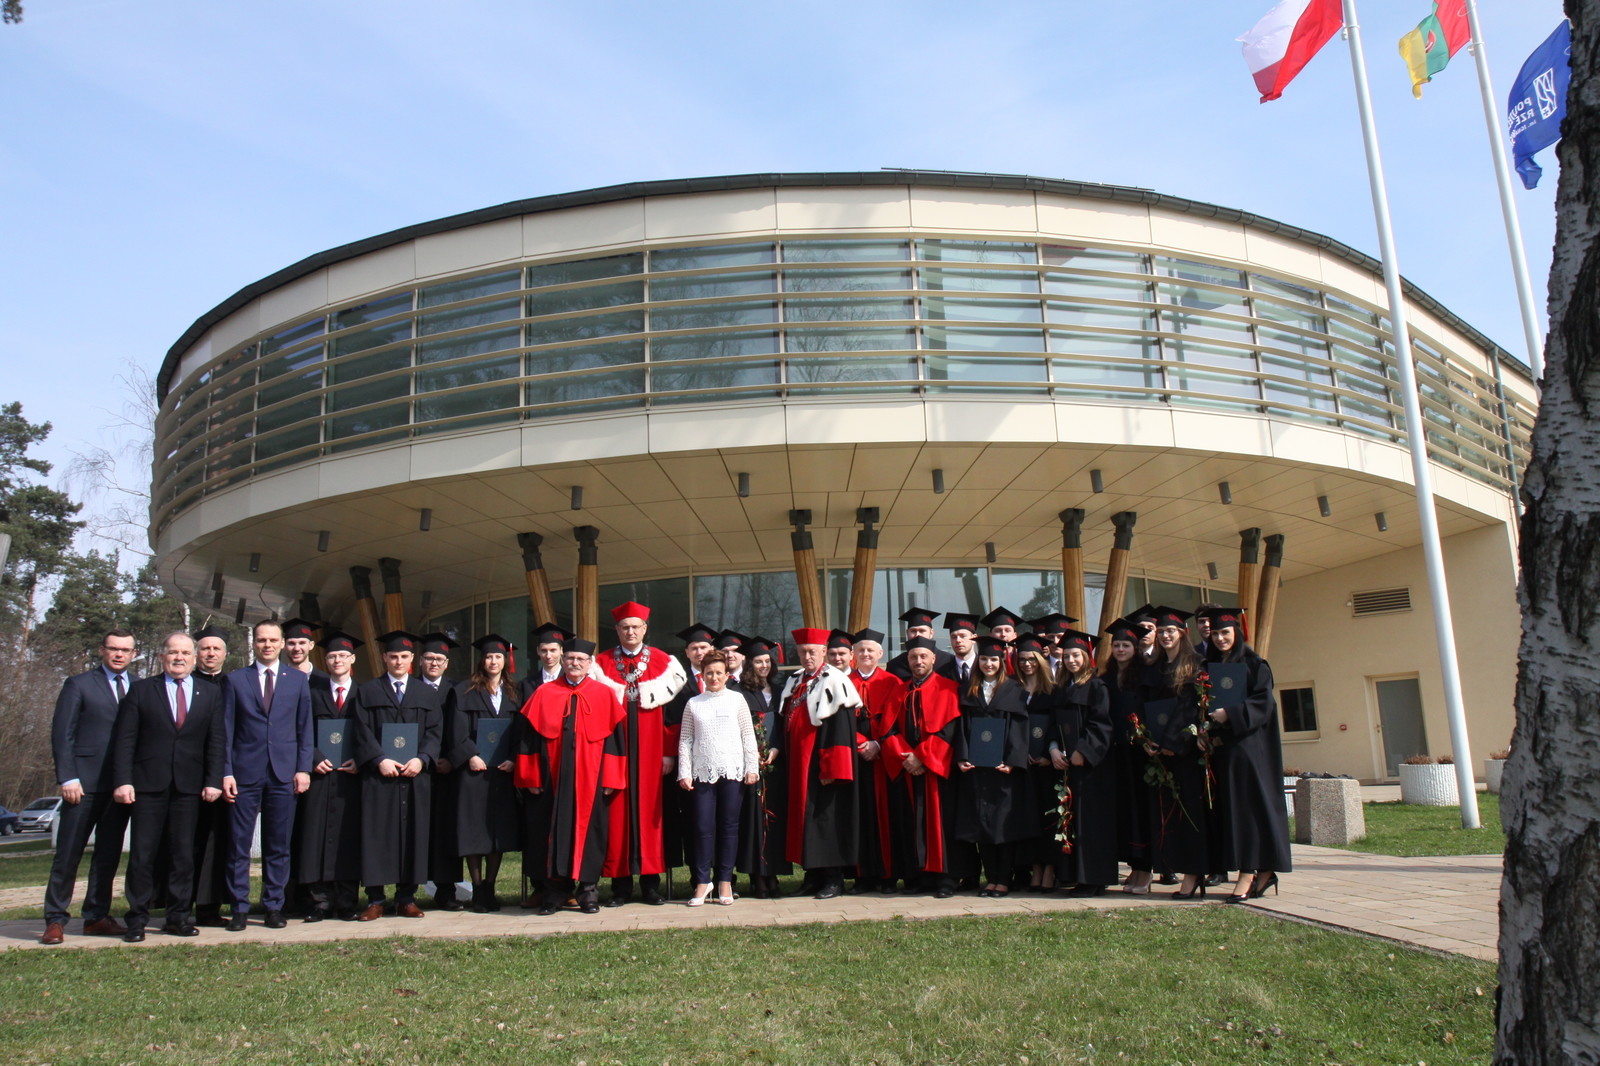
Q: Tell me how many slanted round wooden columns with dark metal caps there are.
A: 11